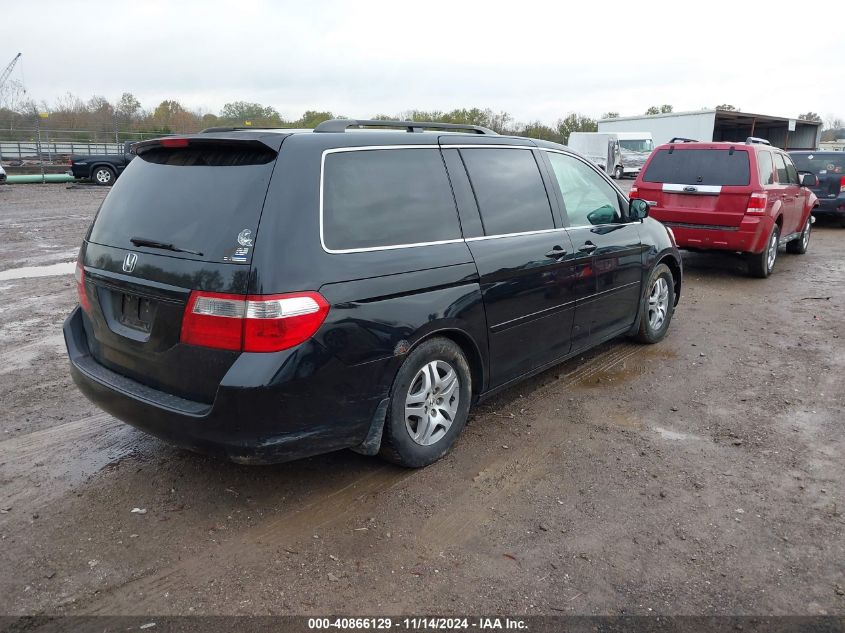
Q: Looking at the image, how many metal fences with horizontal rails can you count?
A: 1